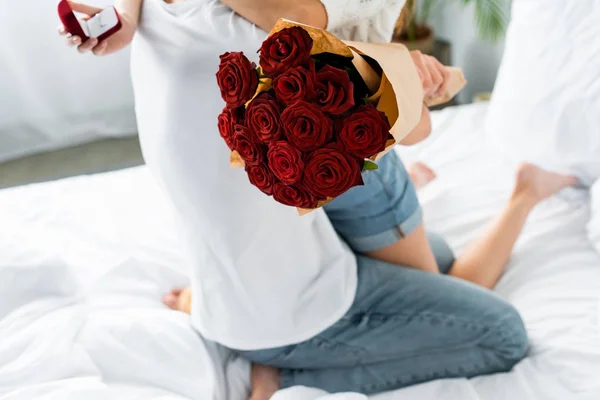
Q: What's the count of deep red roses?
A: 13